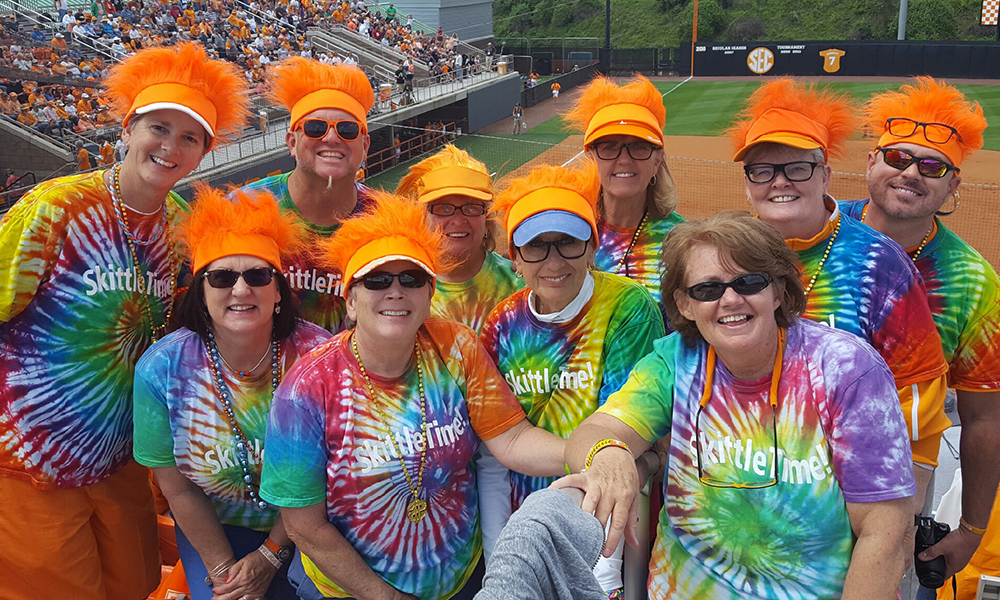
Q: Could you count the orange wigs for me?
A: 9